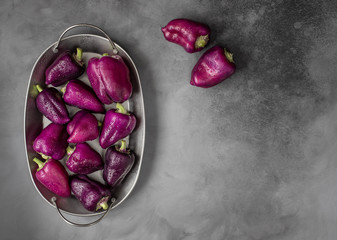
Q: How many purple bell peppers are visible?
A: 13